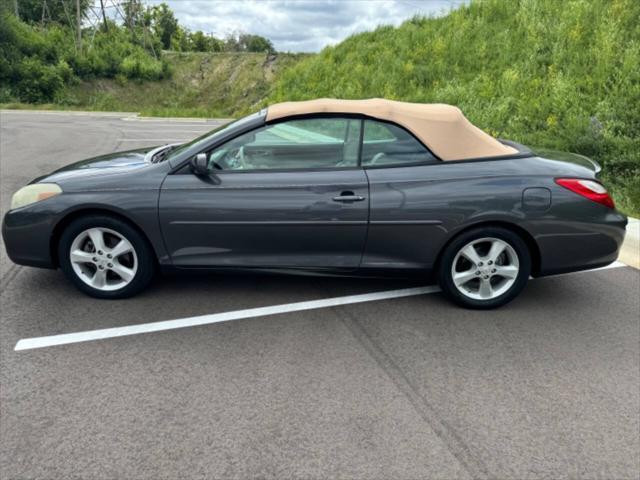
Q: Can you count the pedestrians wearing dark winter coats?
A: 0